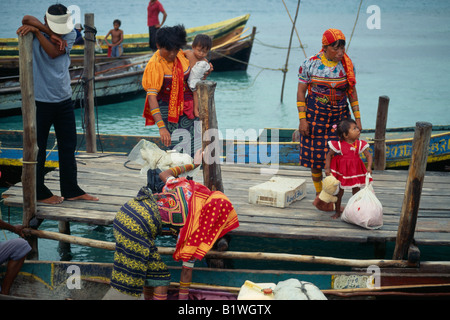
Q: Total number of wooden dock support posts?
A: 5